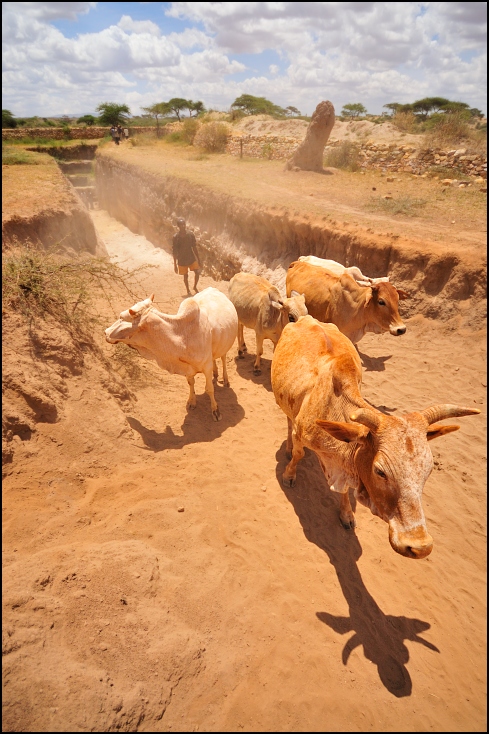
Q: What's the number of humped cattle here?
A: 5